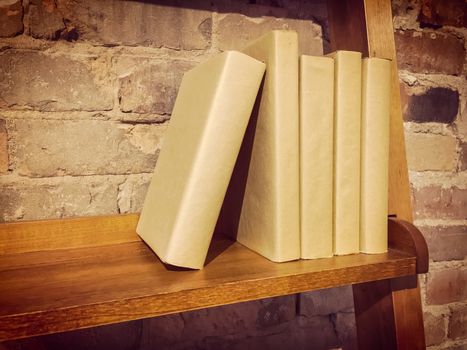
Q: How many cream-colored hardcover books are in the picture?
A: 5